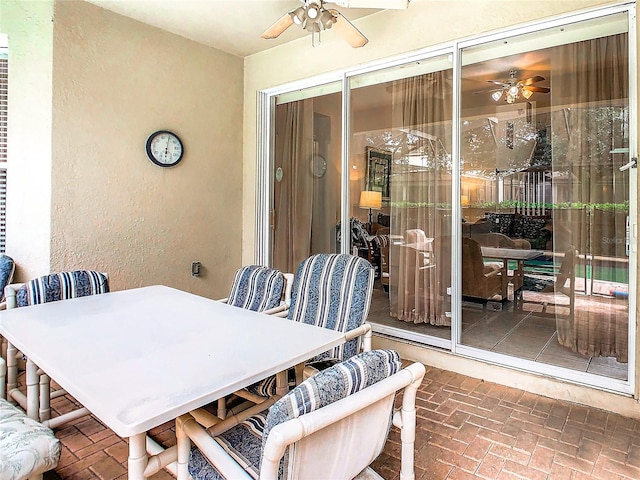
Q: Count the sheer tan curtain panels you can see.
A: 3